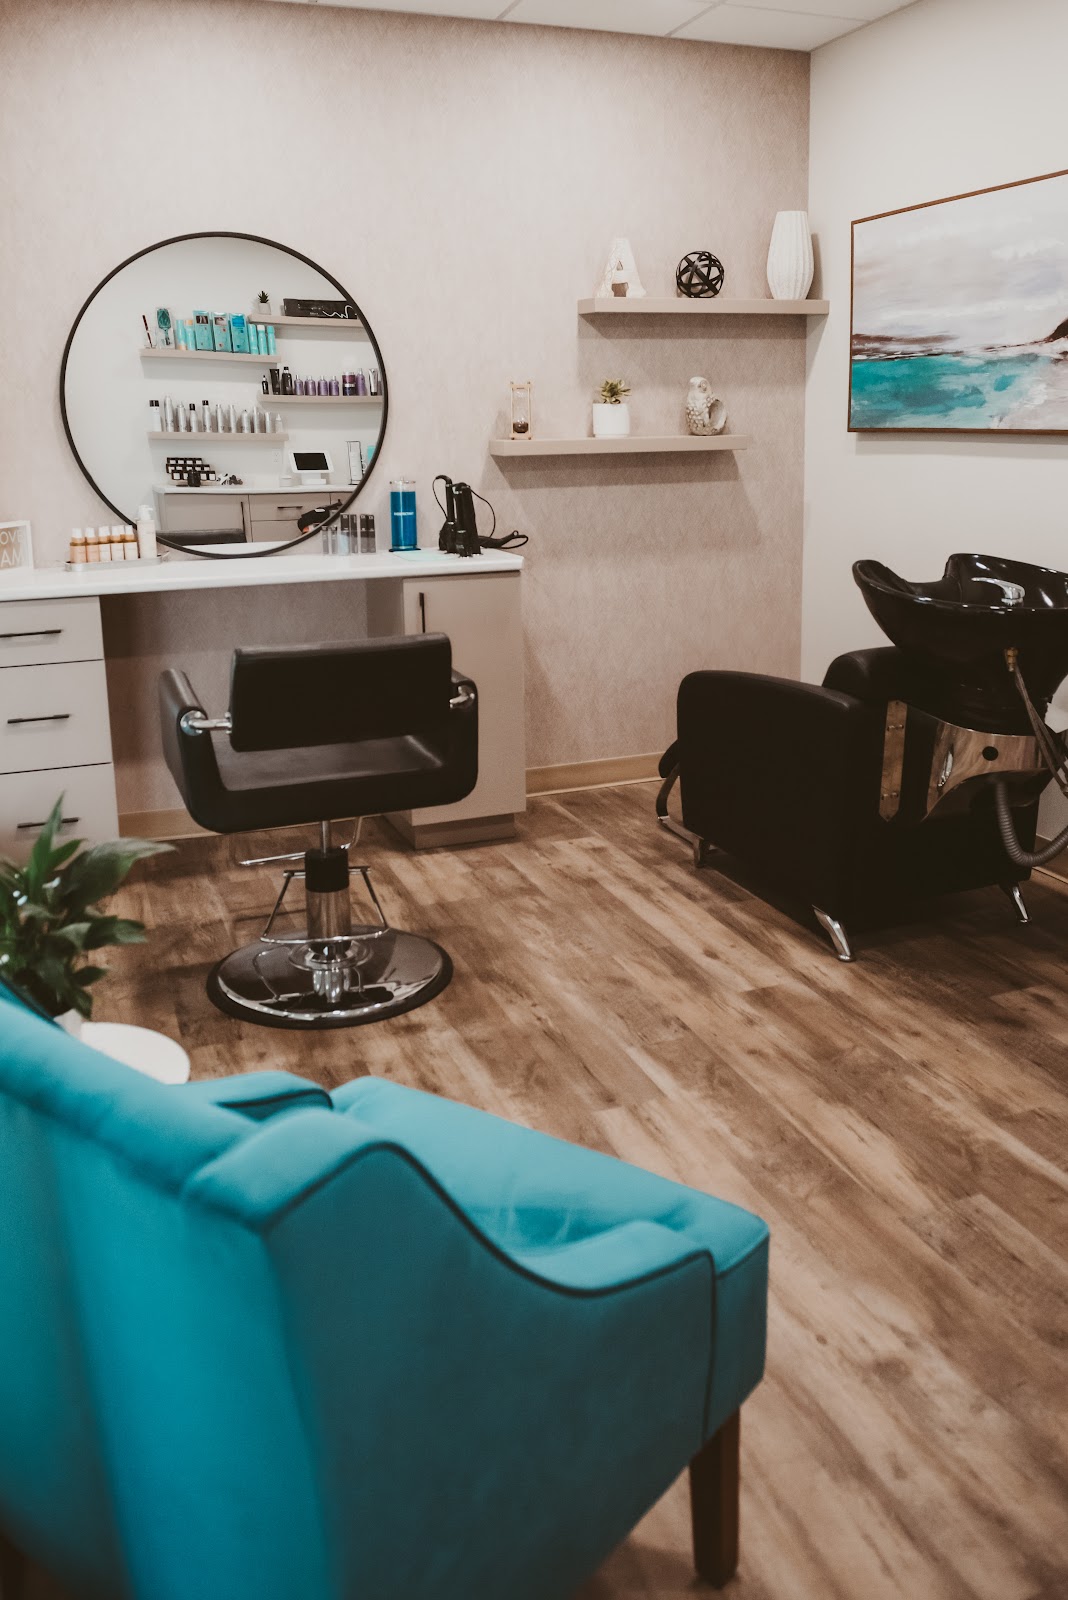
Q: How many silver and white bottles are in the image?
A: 11